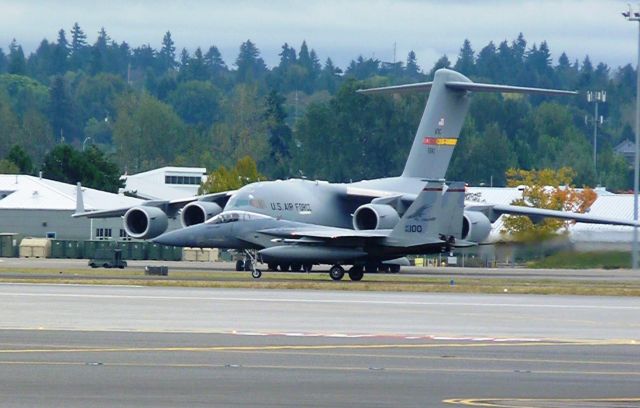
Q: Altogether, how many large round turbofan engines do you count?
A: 4